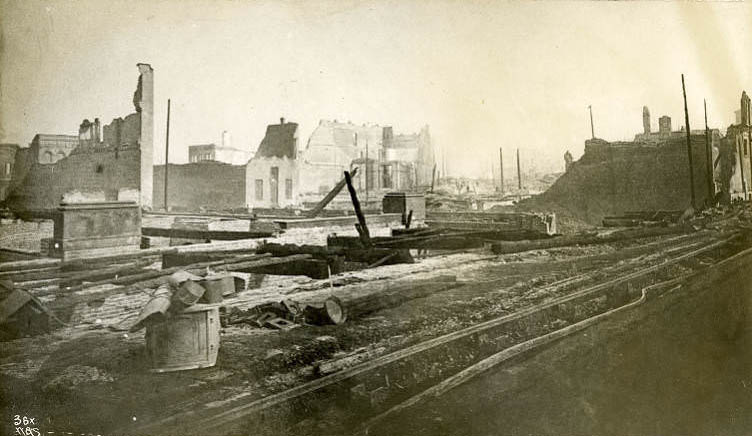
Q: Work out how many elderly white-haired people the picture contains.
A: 0